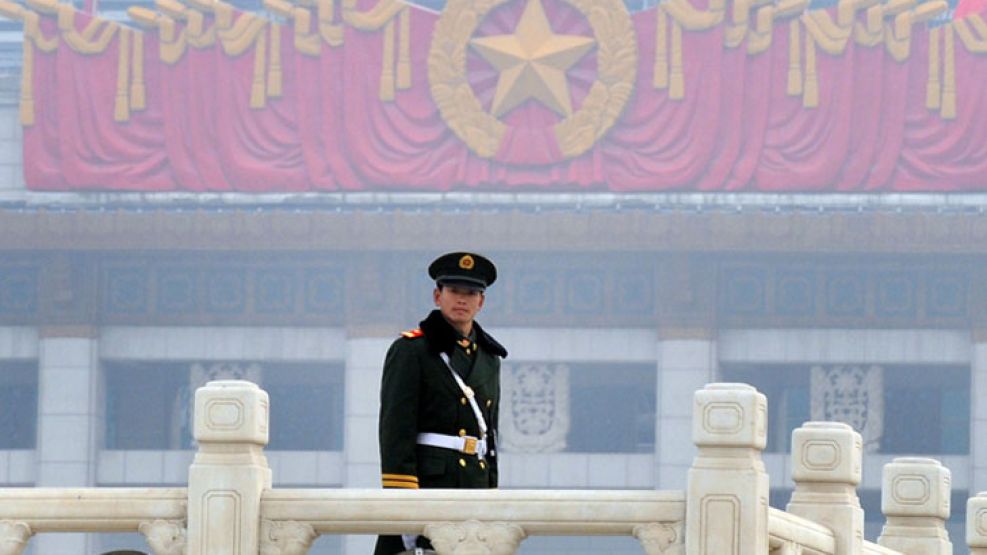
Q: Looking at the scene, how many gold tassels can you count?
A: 13